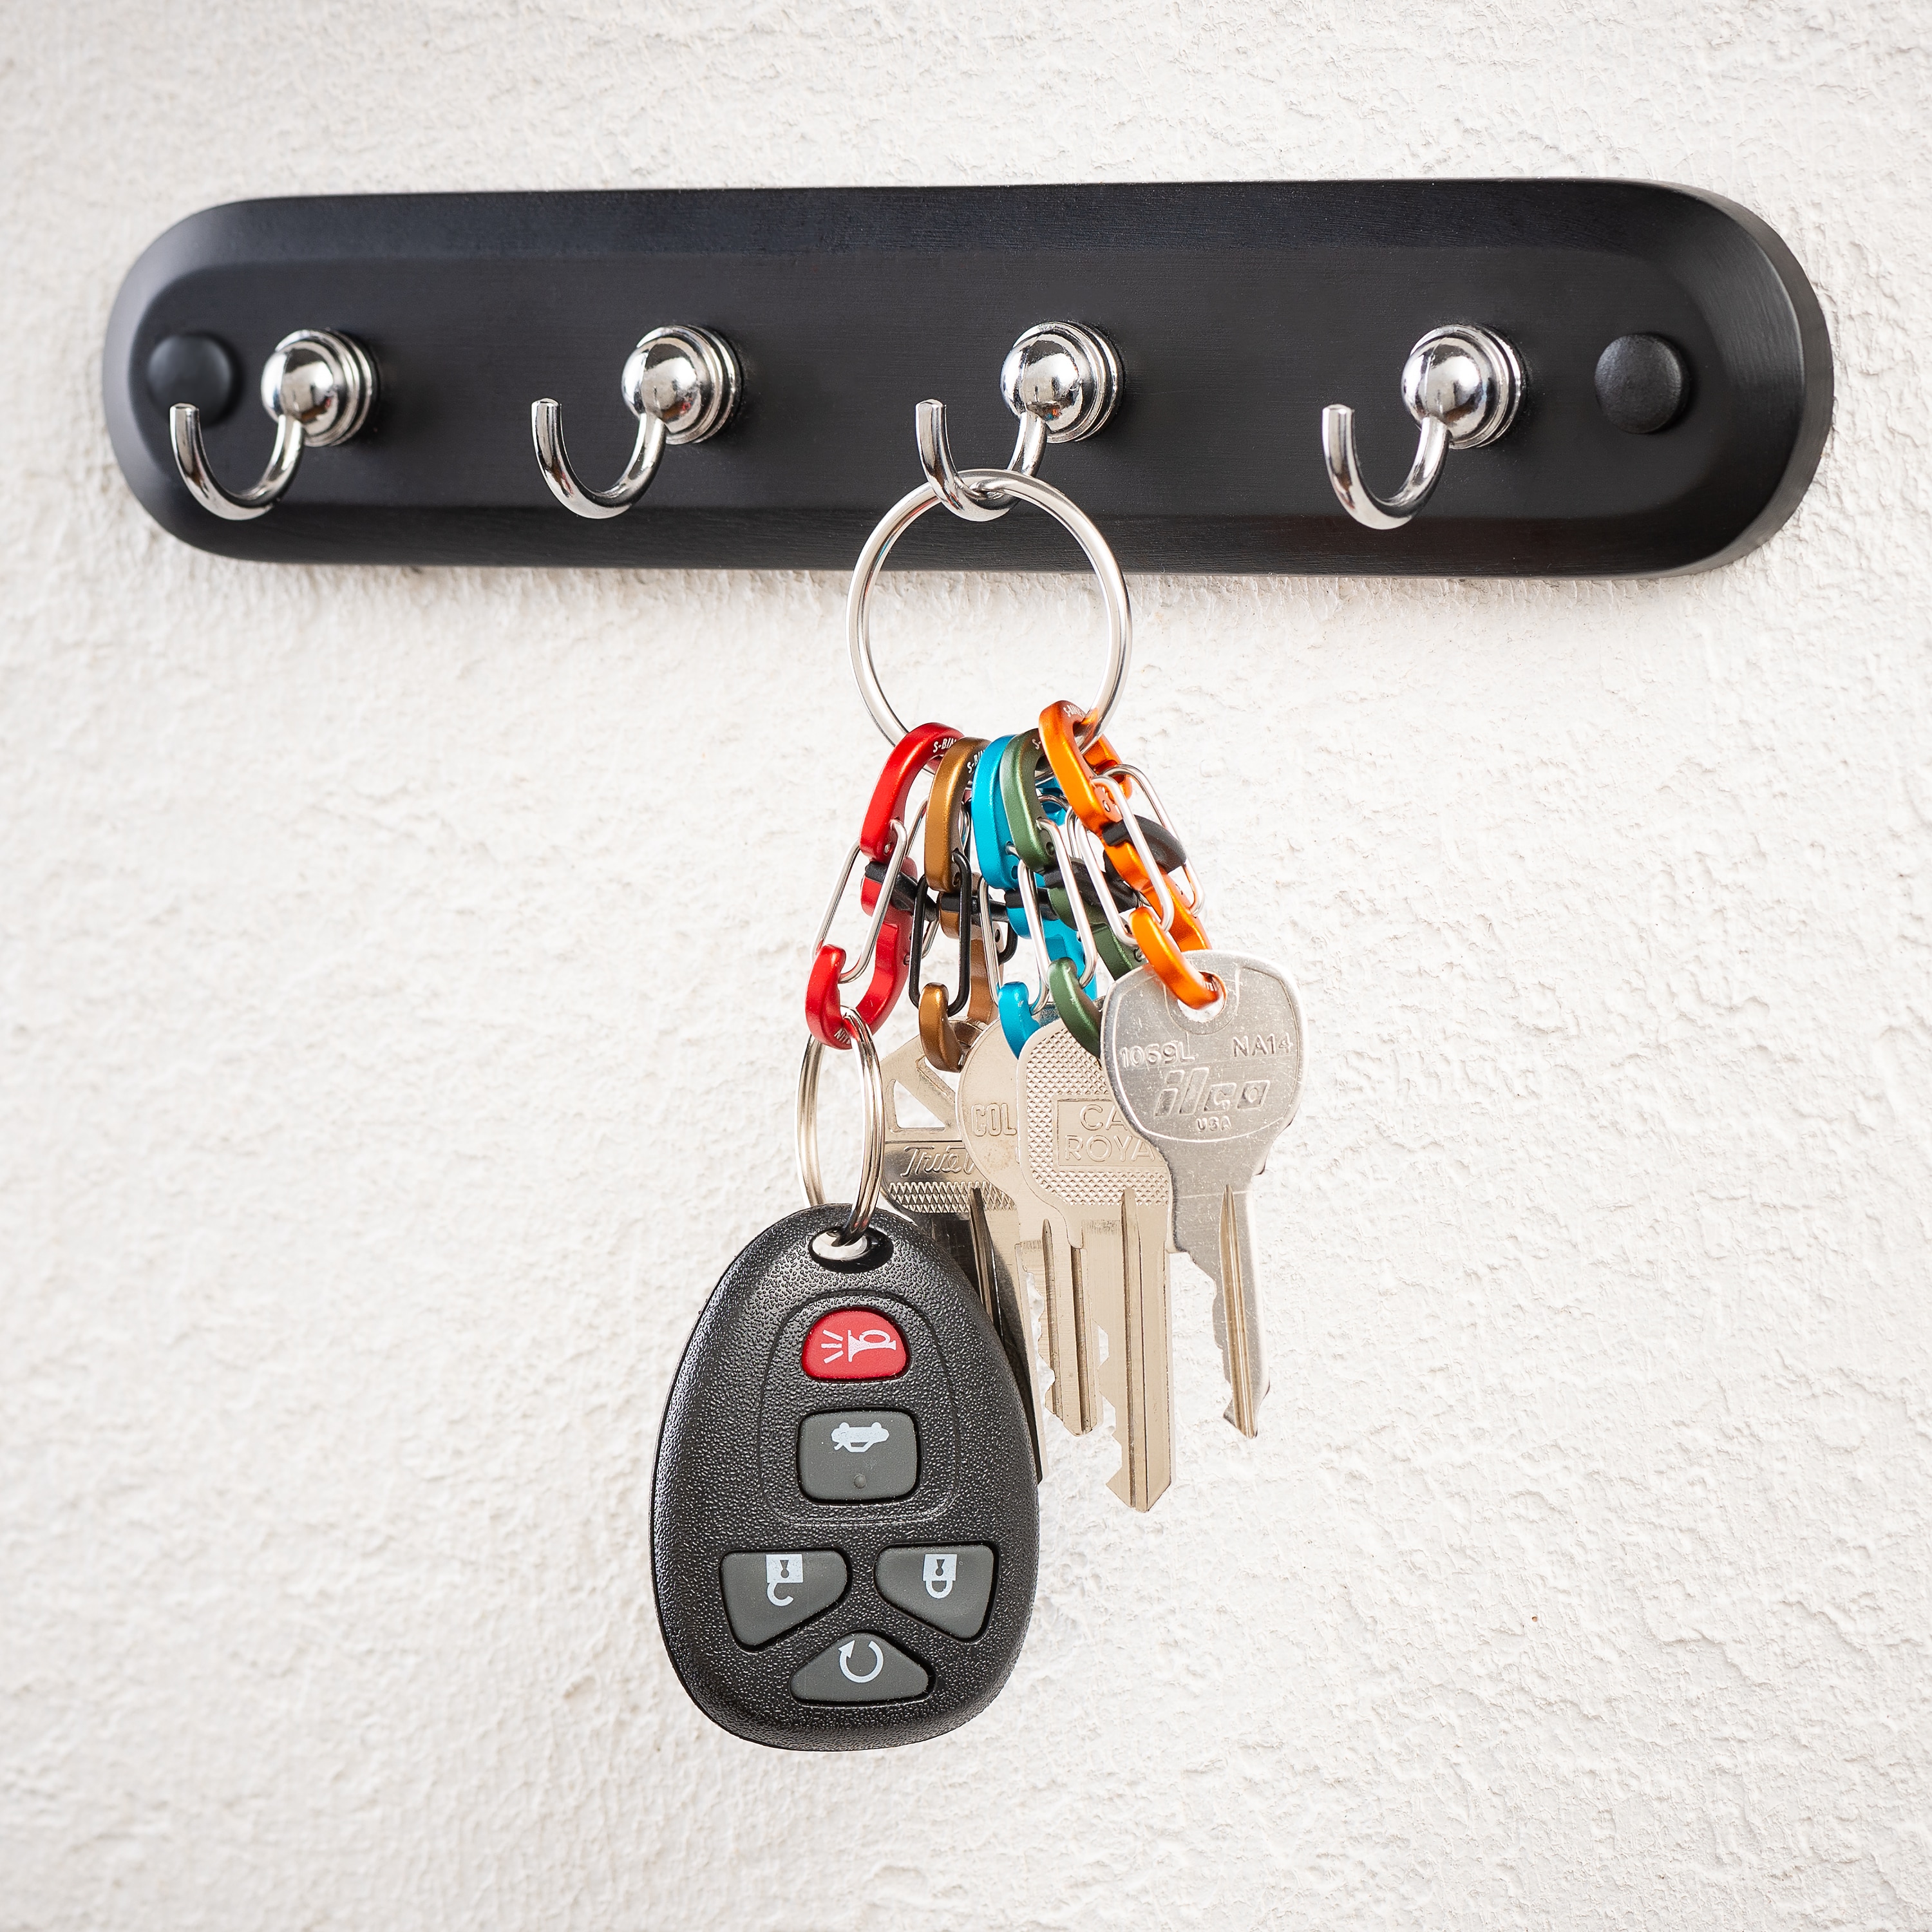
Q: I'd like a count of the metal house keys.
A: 4